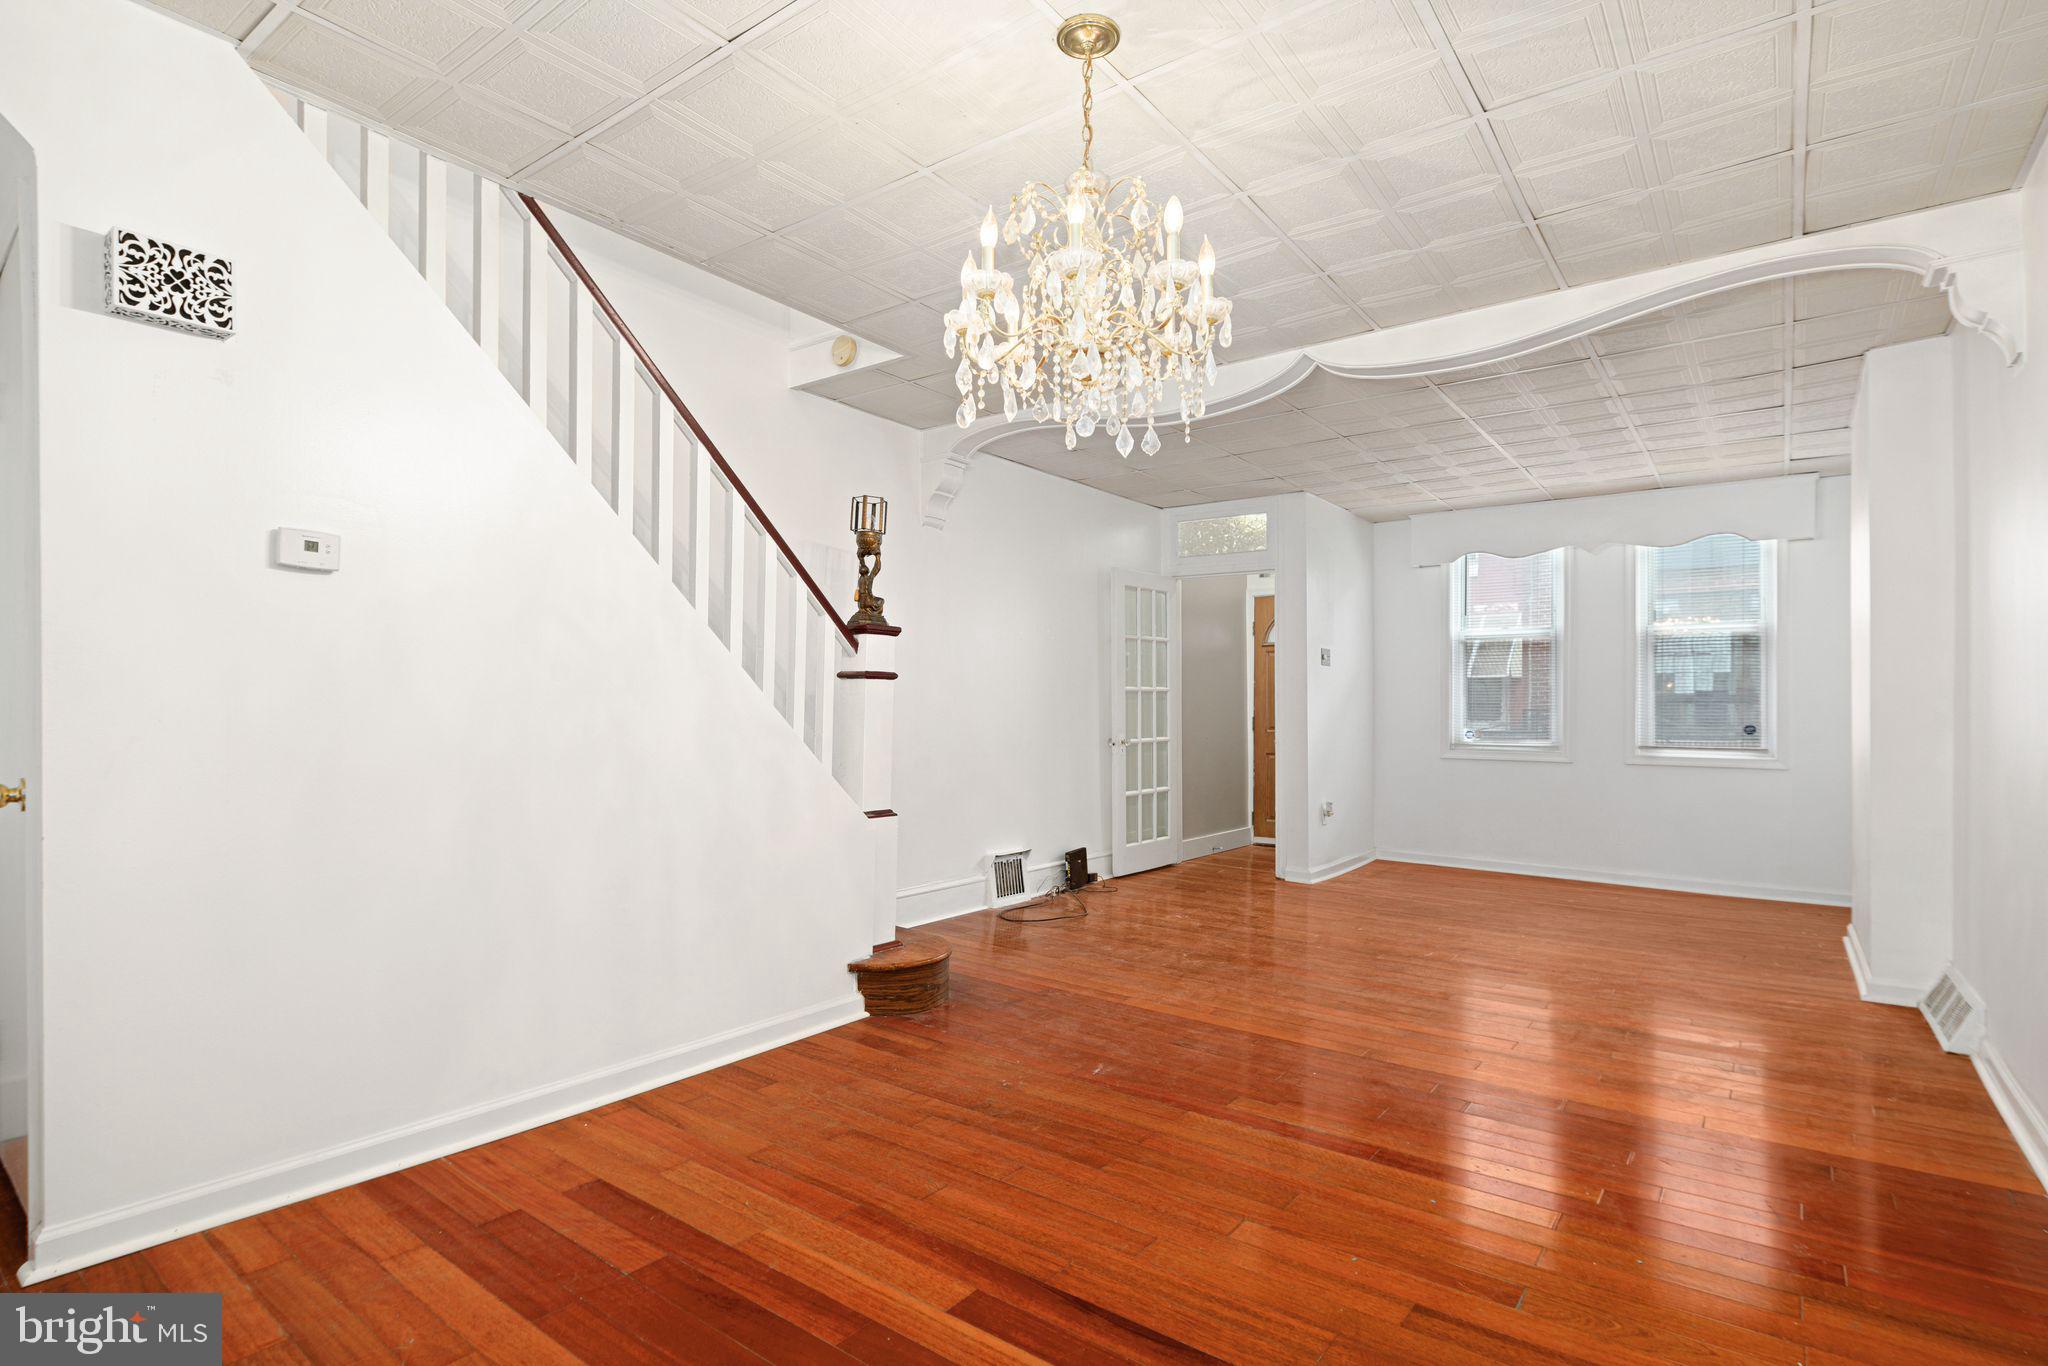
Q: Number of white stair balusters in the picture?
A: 13